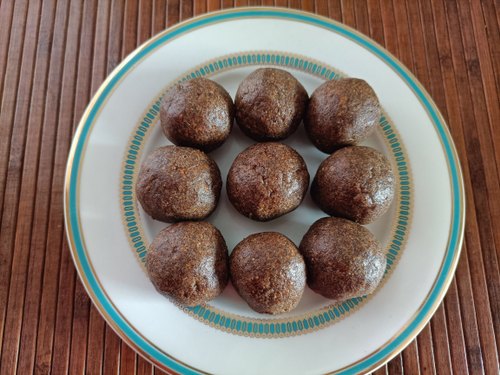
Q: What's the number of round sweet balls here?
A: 9